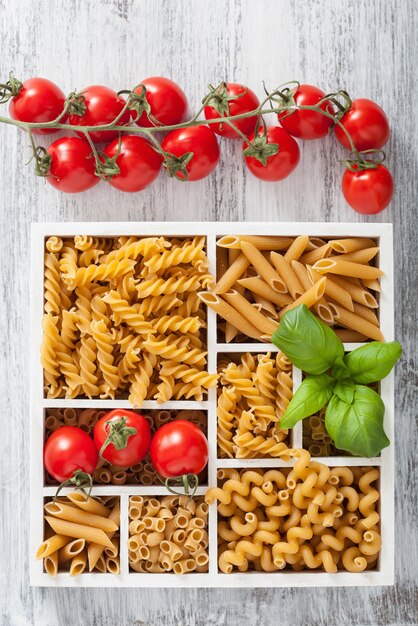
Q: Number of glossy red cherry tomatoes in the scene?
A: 14